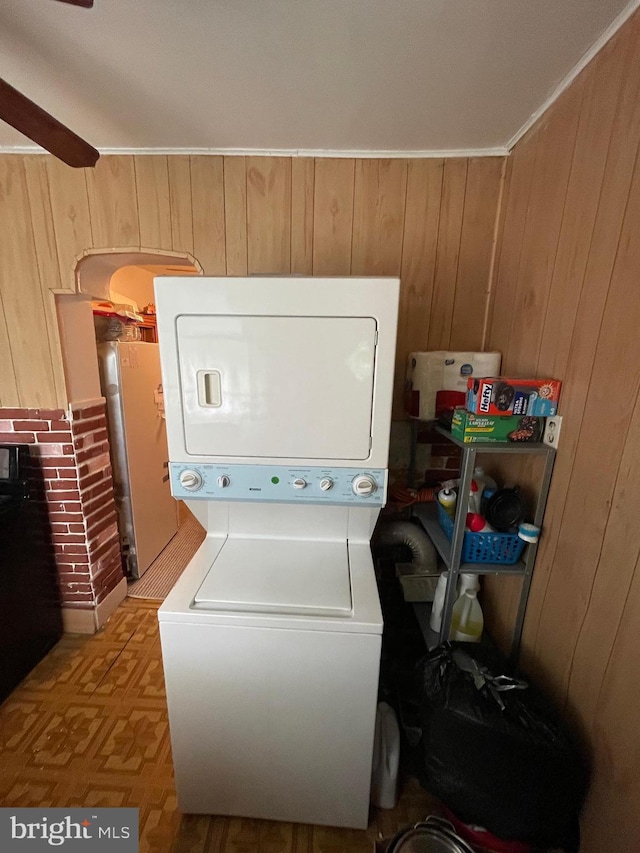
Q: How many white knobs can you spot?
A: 5